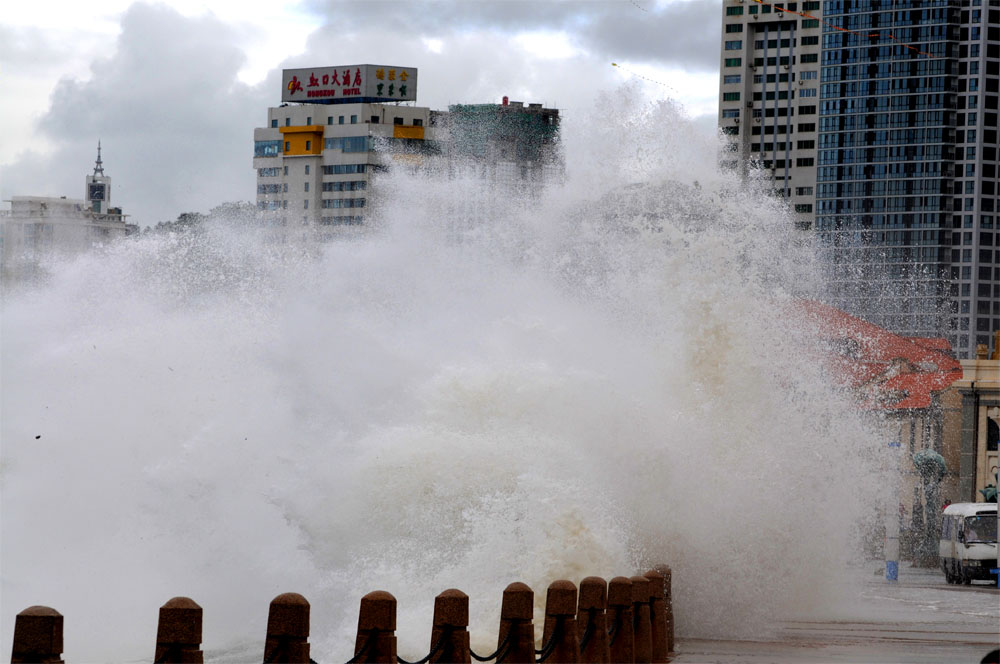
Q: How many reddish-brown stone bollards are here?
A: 12